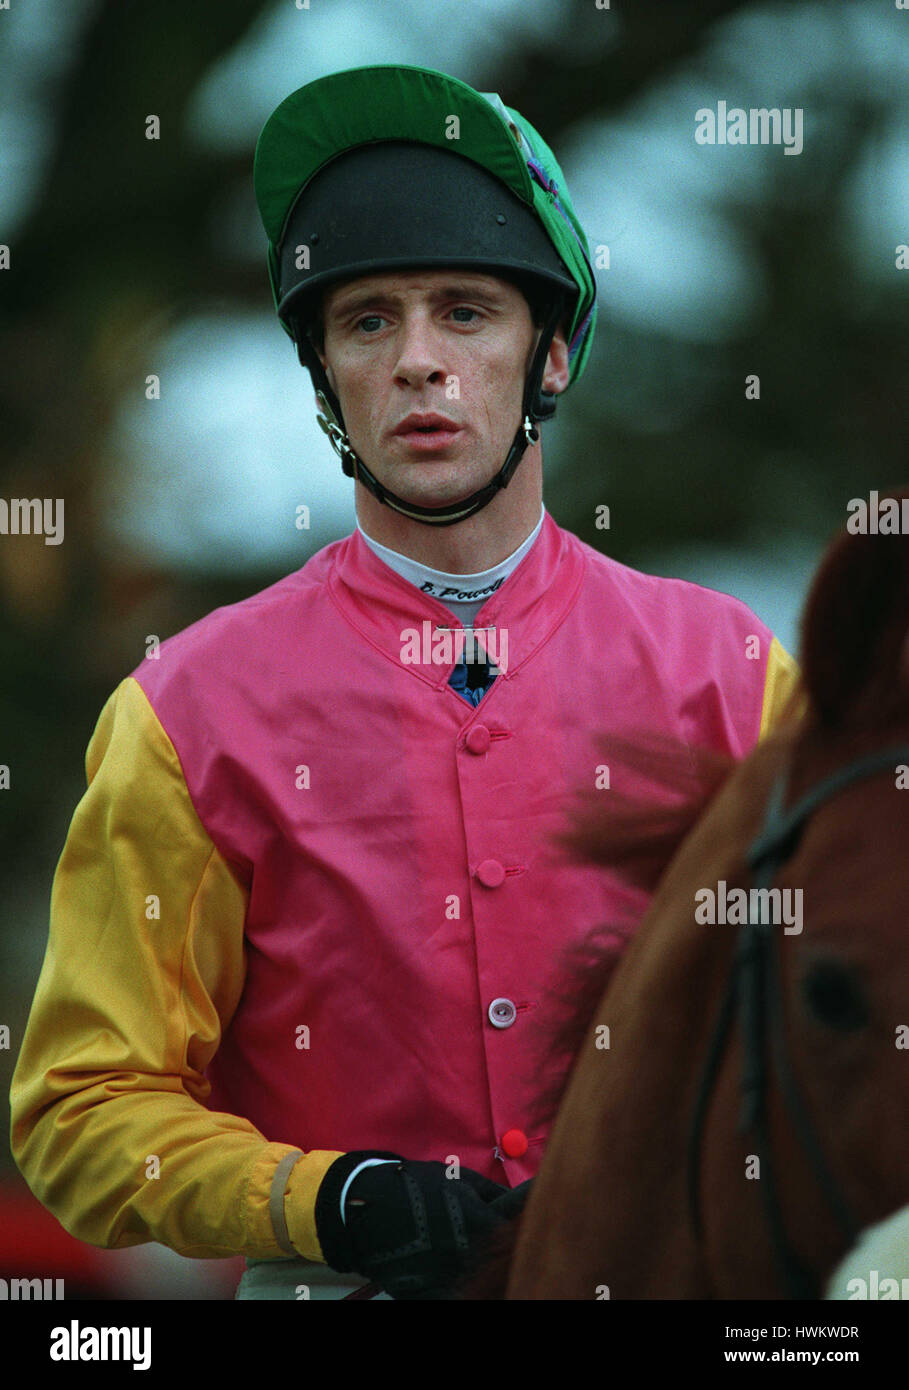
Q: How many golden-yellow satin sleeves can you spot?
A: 2